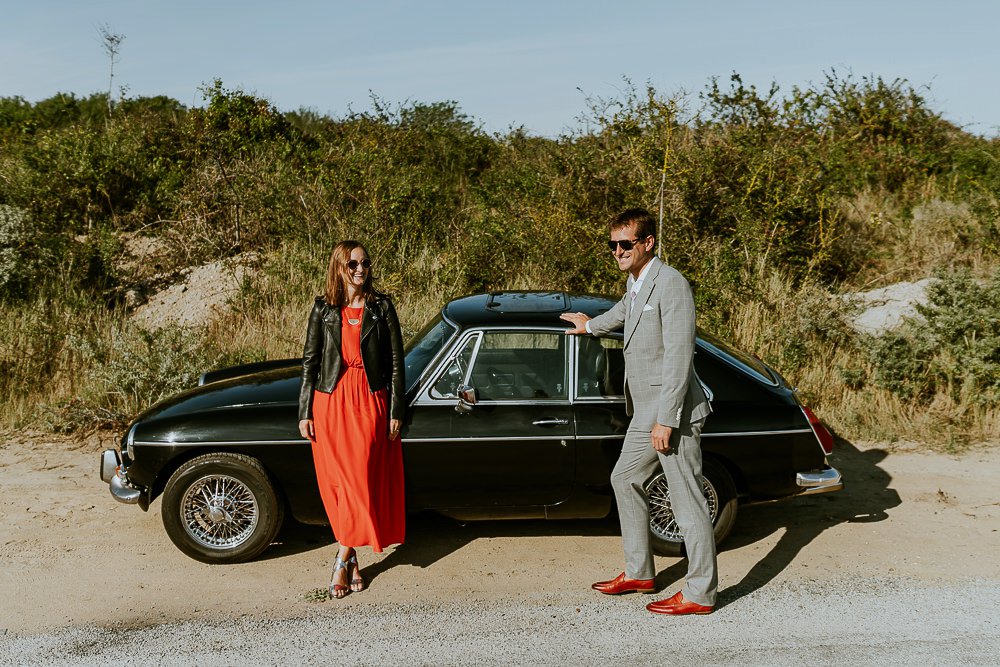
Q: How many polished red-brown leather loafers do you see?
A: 2